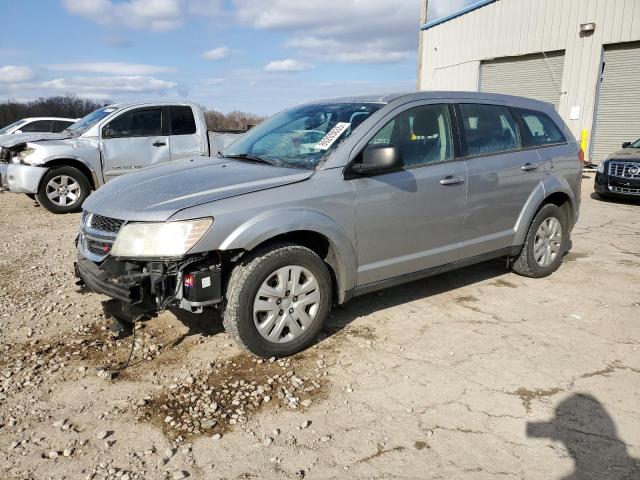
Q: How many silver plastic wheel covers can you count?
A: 2